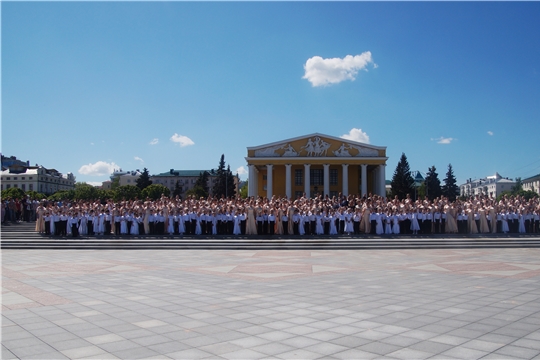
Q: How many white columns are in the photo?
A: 8